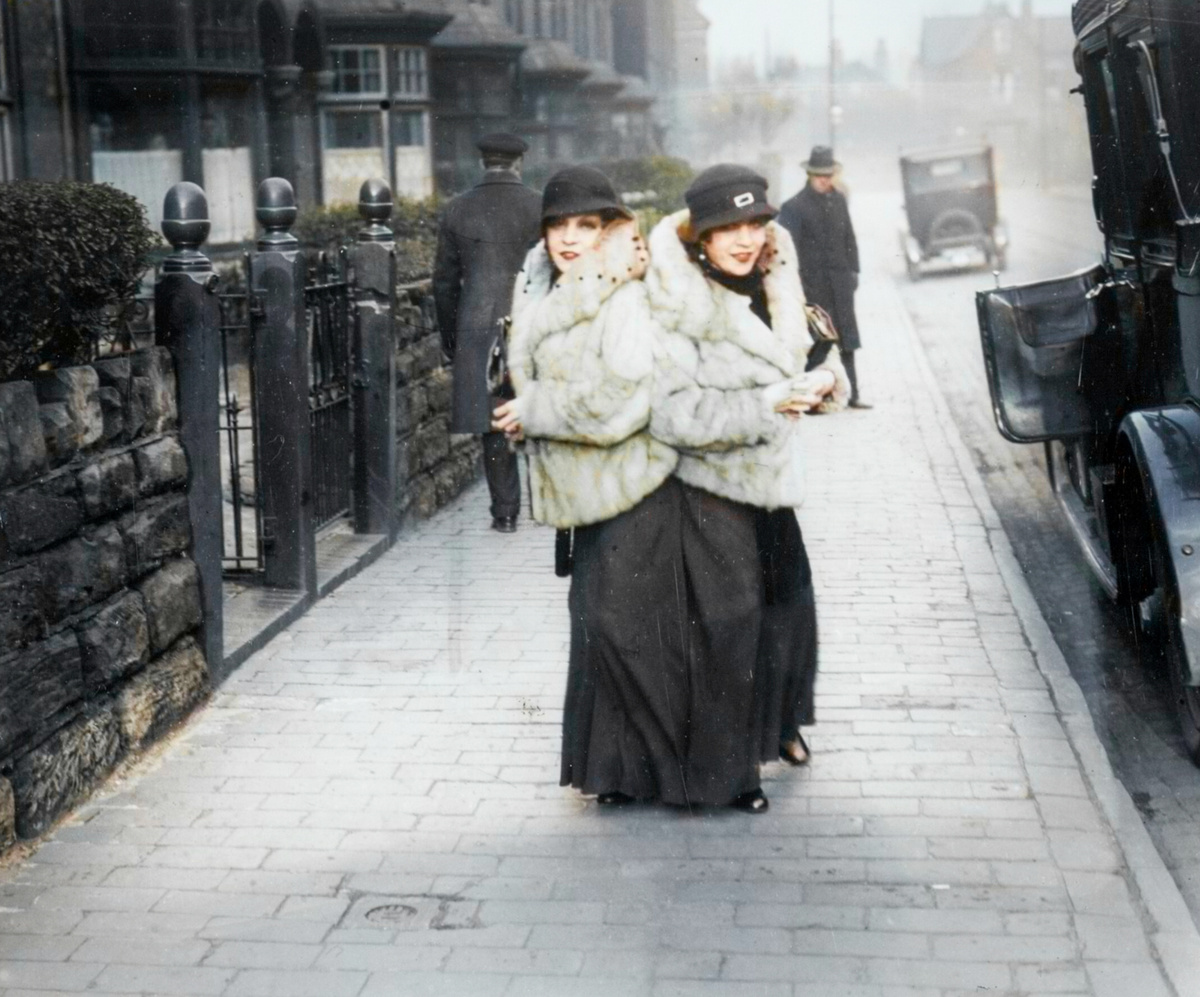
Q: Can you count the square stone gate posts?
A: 3